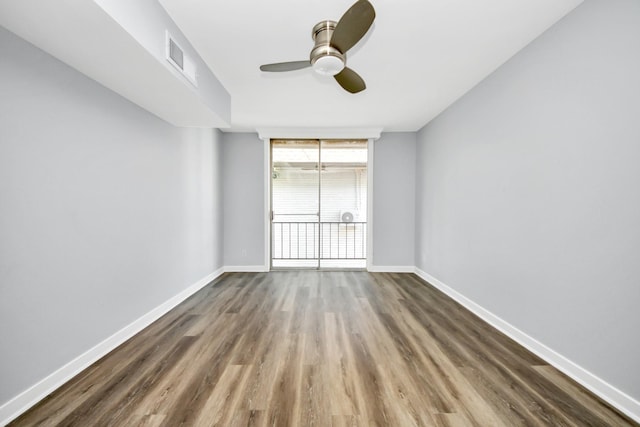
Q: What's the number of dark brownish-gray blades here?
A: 3